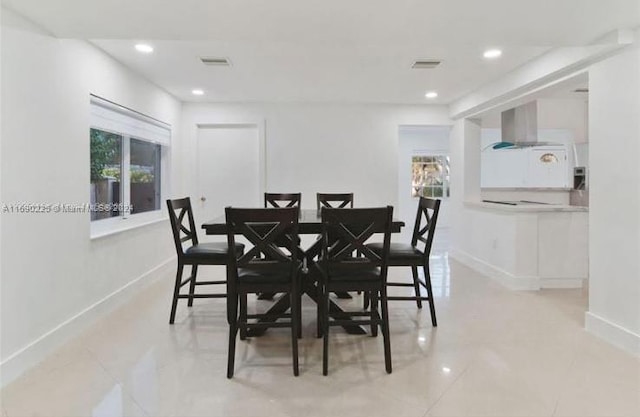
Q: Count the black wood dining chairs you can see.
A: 6